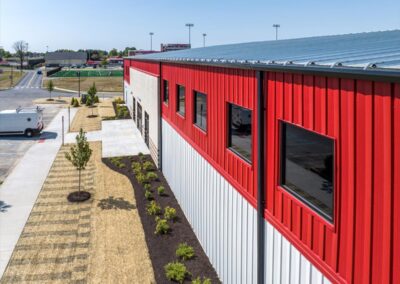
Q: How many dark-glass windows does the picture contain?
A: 5